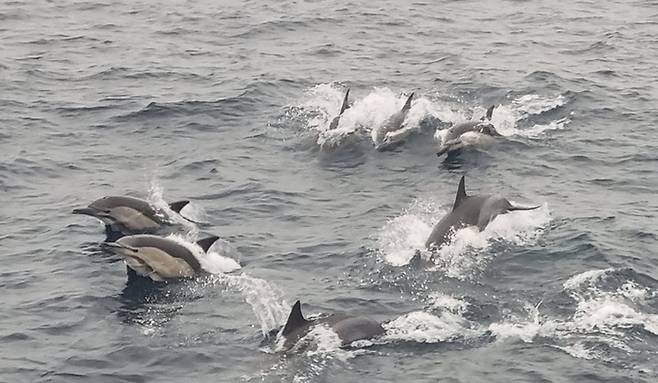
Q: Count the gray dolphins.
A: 7